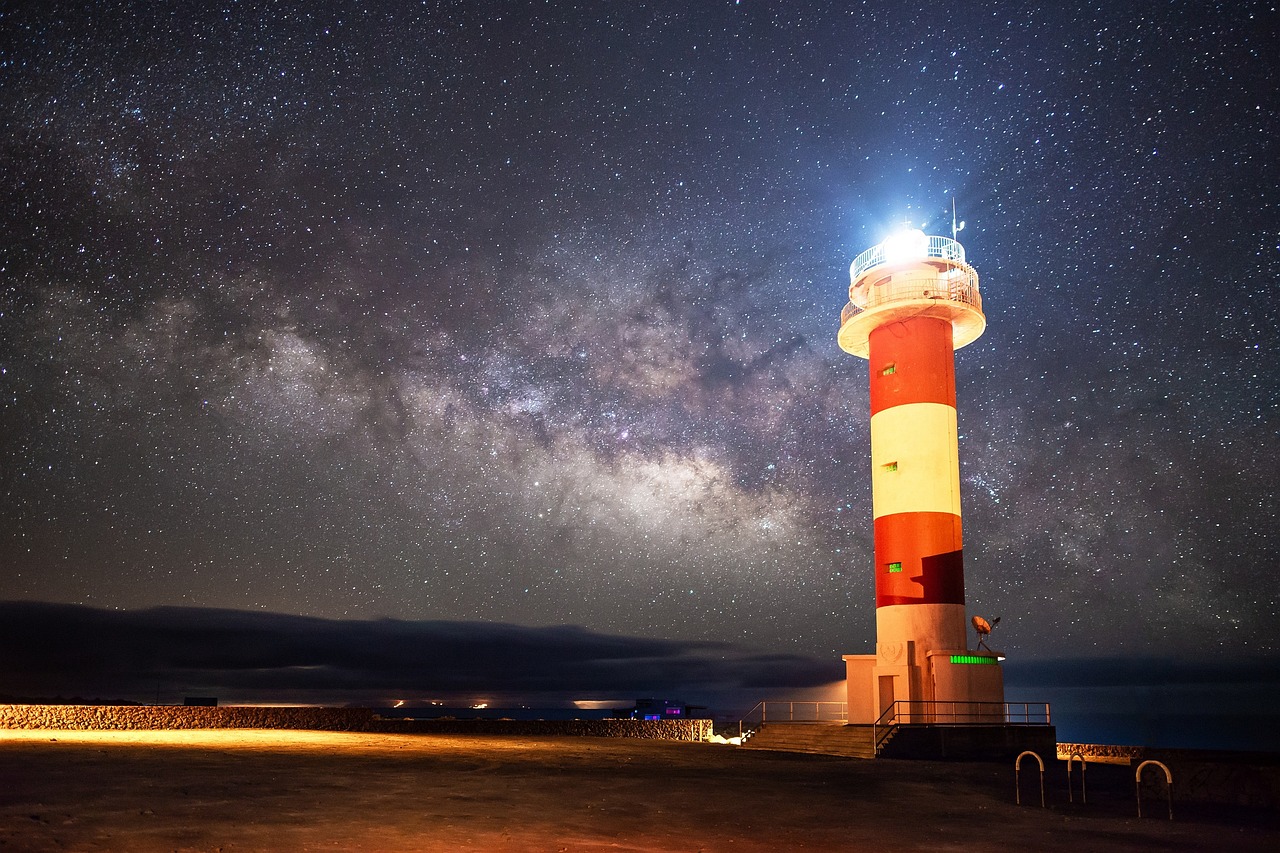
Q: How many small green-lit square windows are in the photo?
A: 3